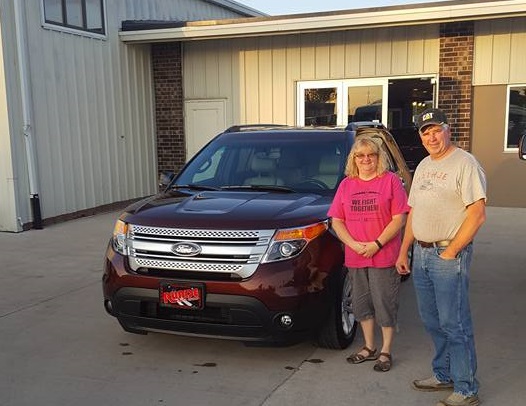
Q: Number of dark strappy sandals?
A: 2